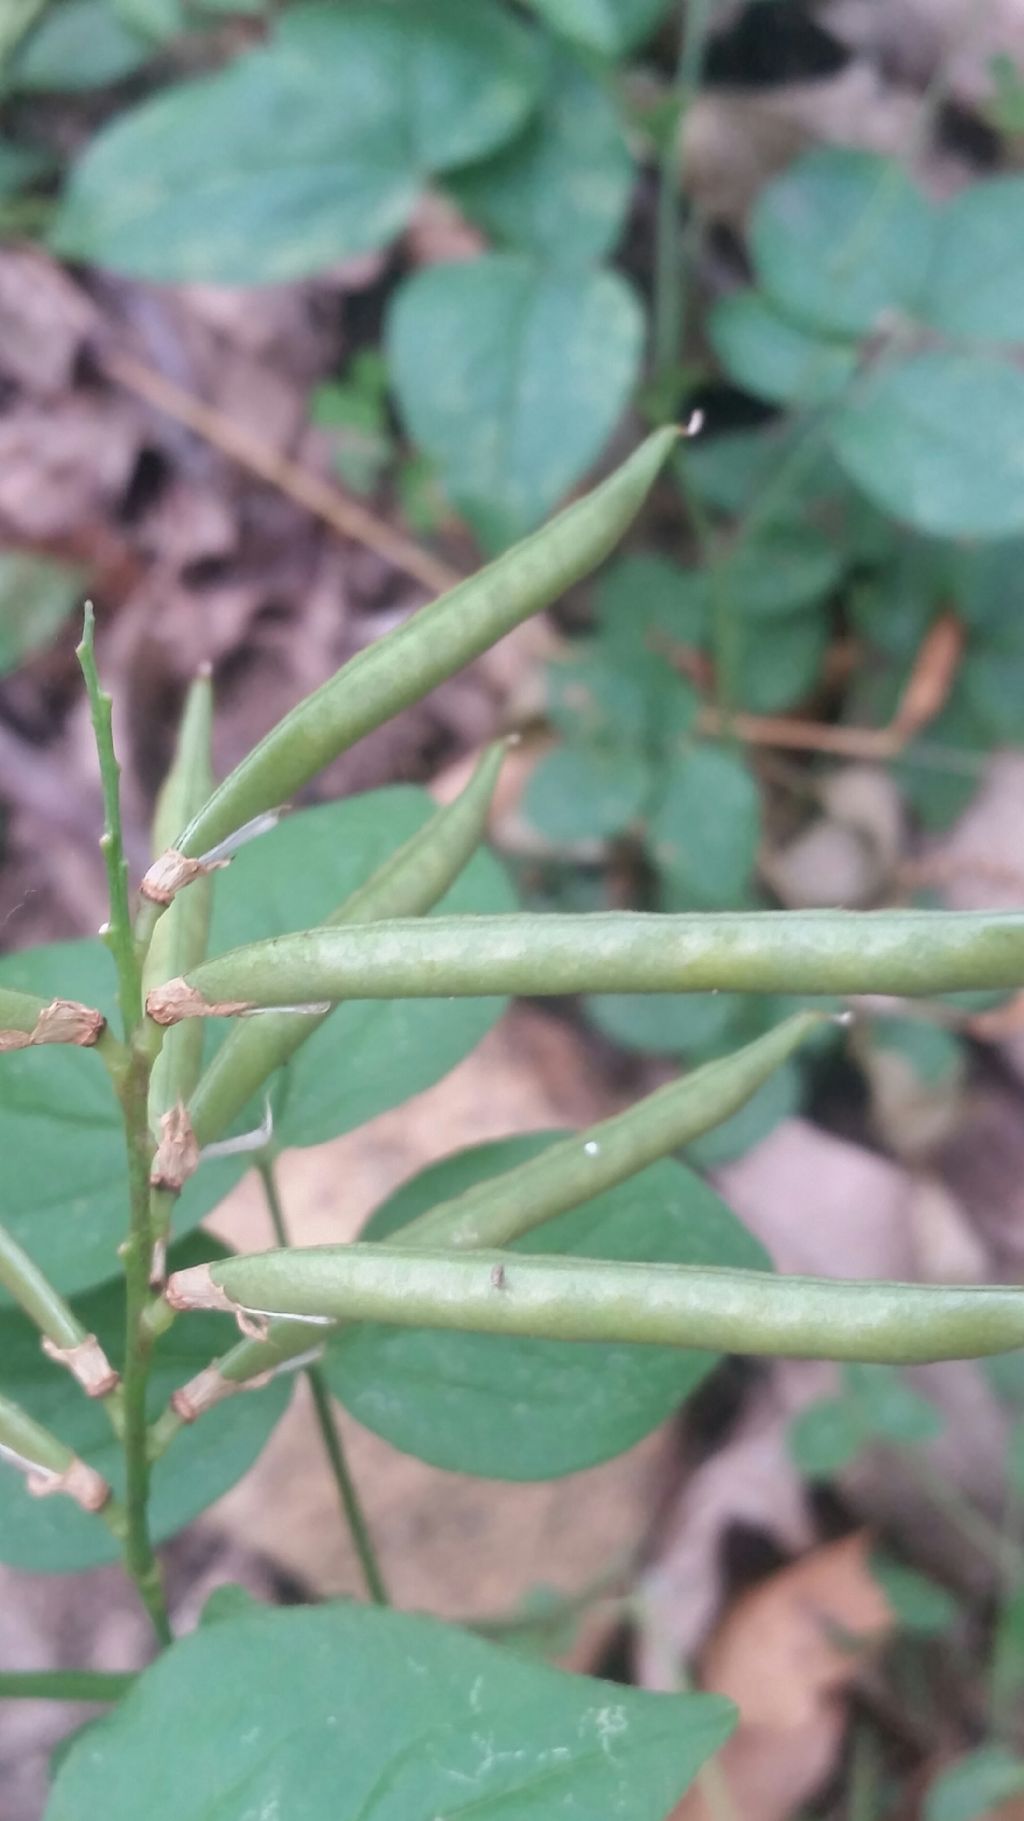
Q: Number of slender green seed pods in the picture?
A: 9